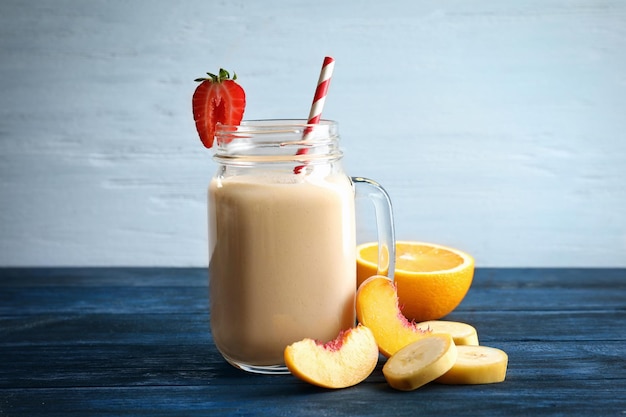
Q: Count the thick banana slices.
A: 3